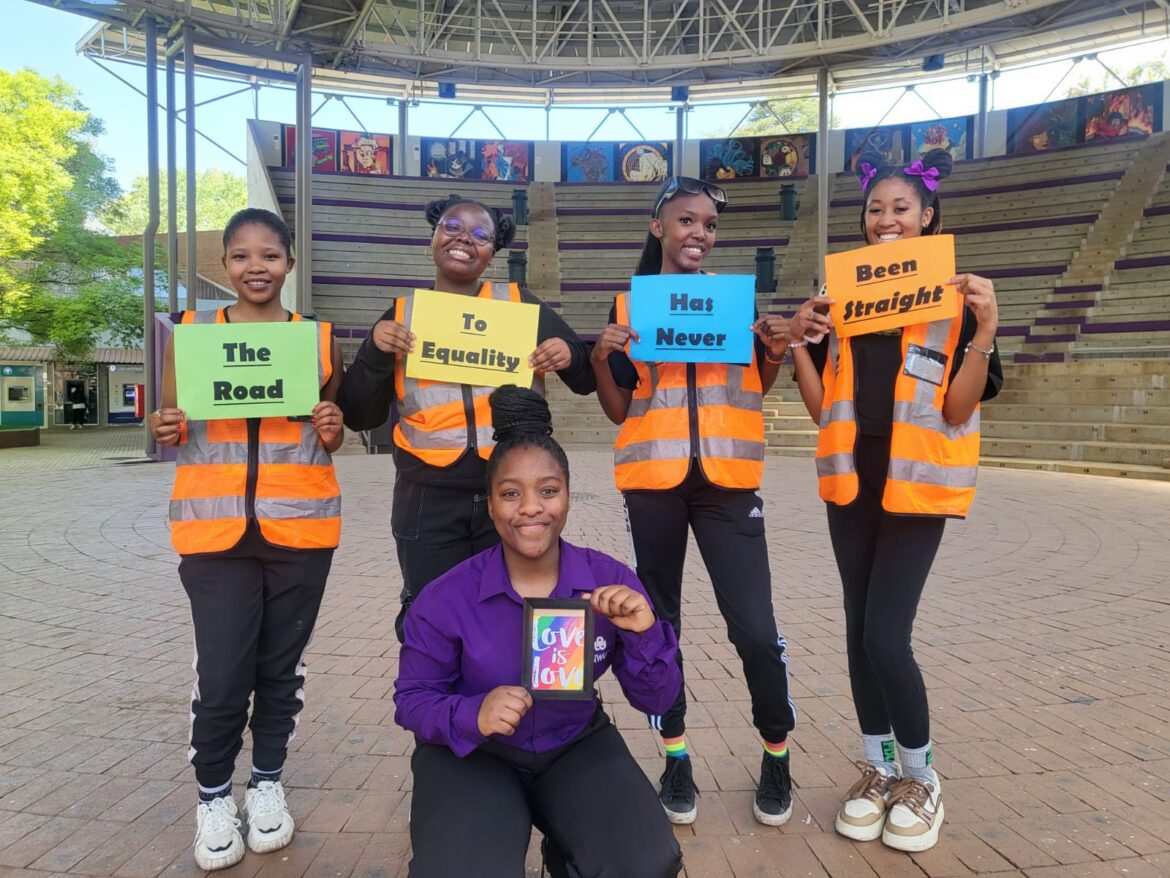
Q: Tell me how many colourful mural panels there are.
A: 12